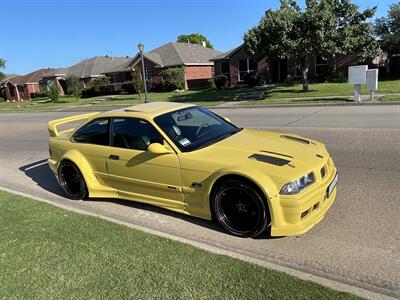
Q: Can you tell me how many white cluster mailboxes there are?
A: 2